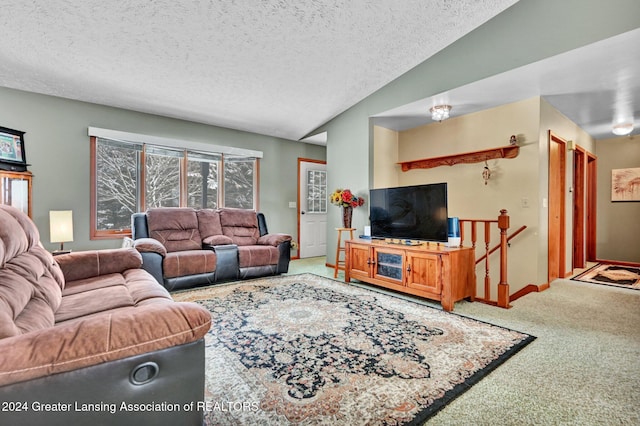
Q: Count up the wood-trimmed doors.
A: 4